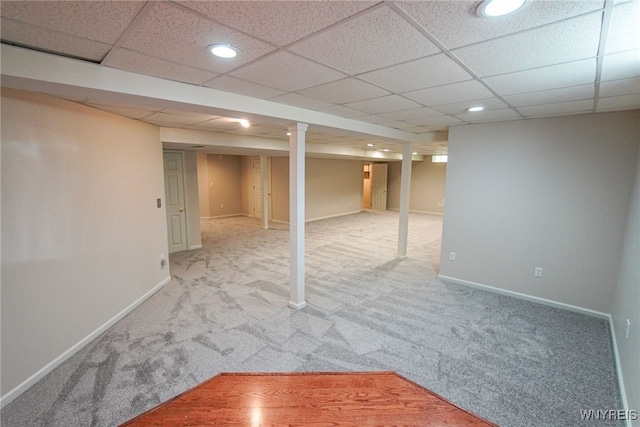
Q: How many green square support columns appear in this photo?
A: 0